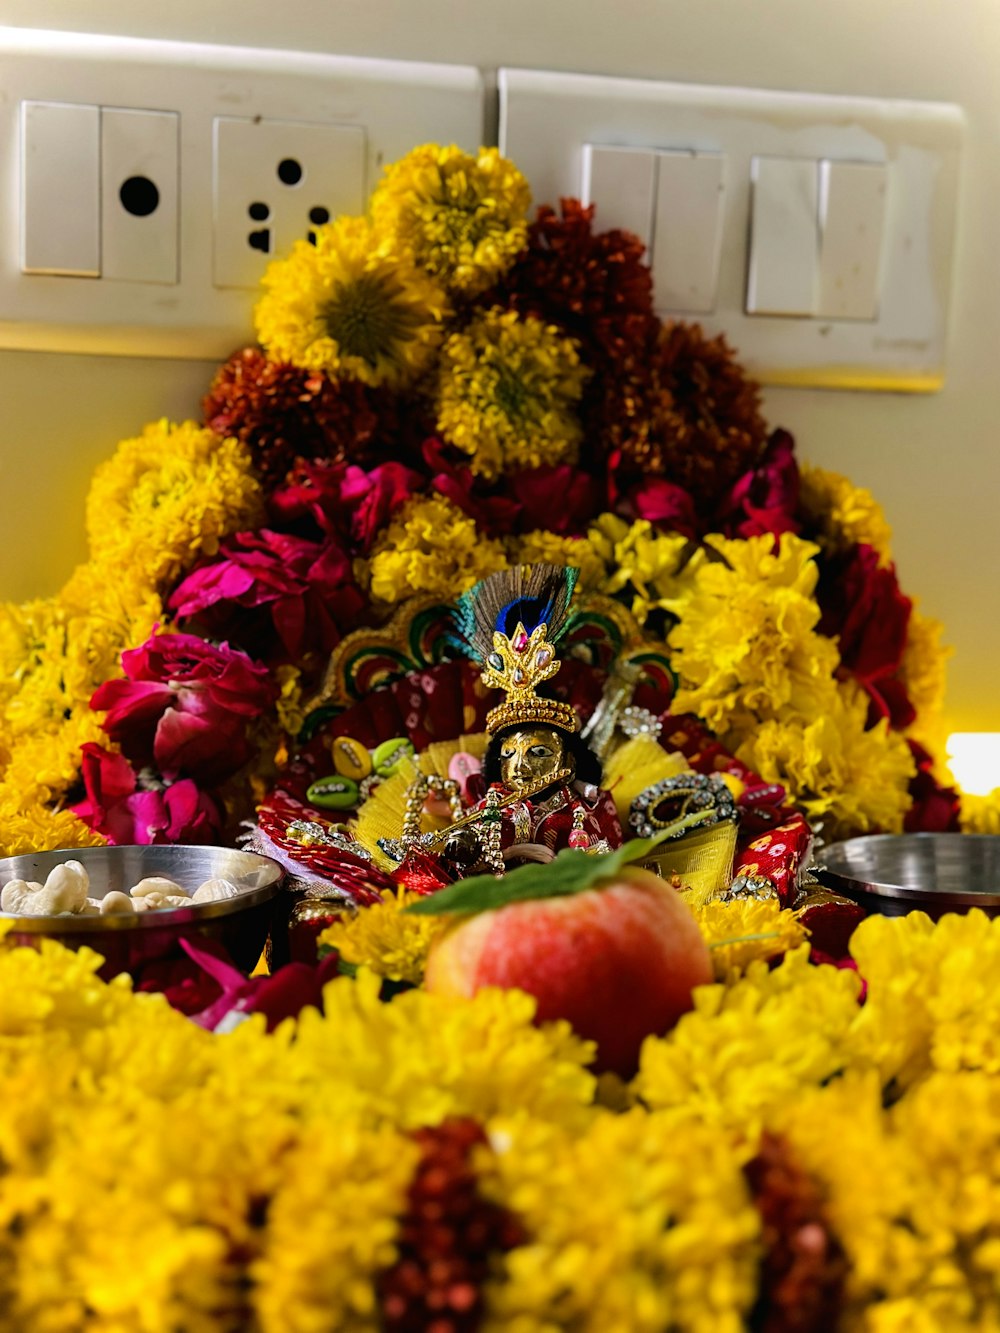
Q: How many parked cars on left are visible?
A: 0